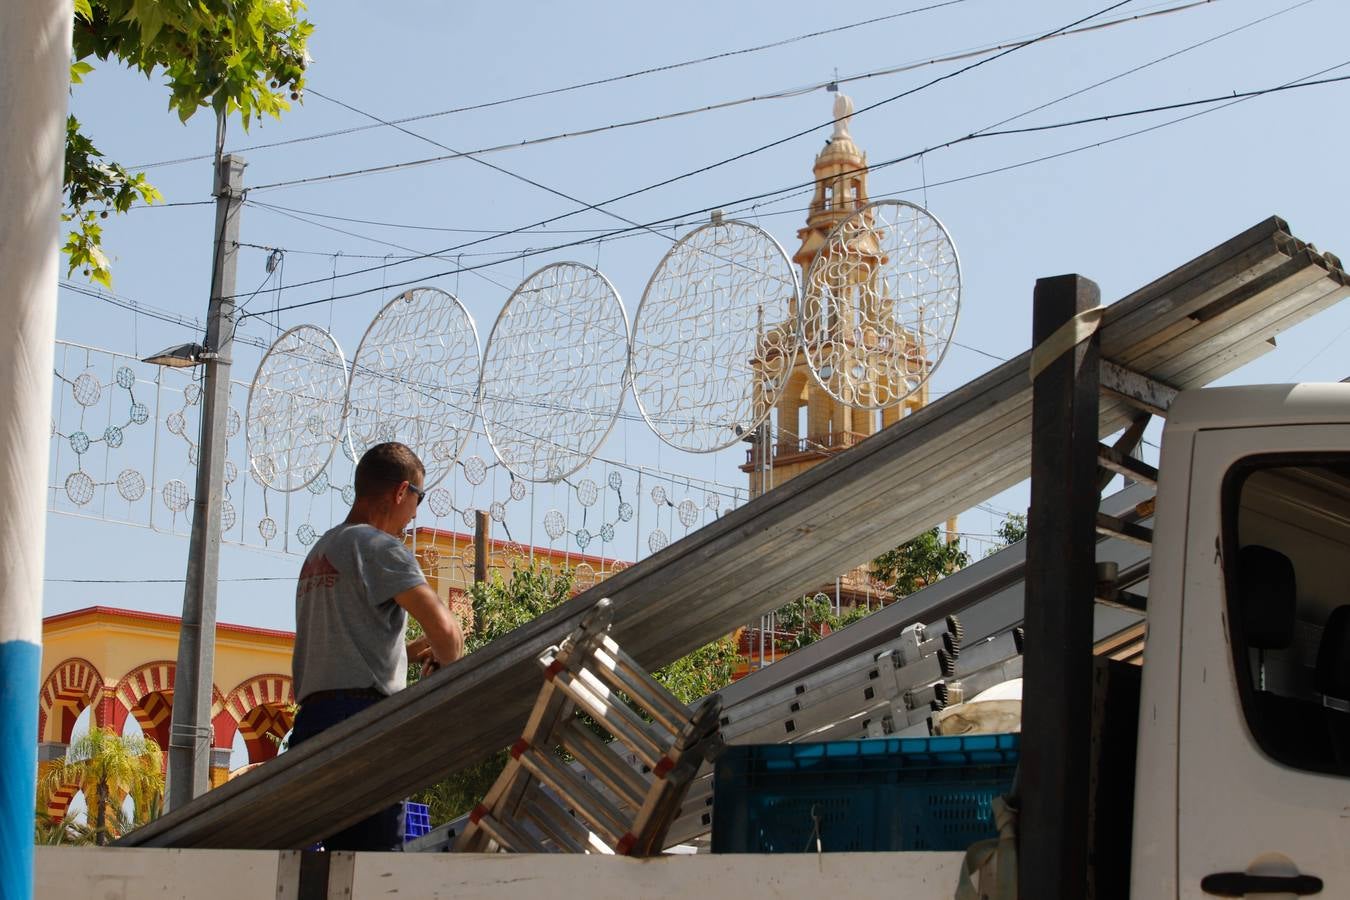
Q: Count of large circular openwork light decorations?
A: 5